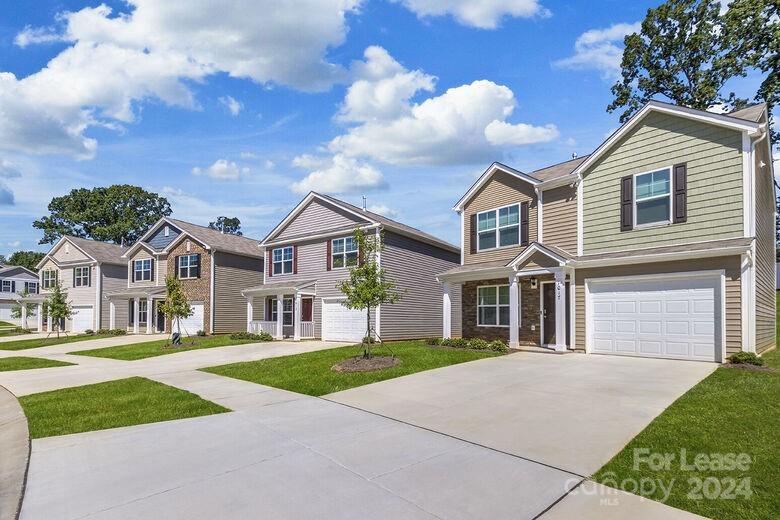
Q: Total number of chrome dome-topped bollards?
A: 0